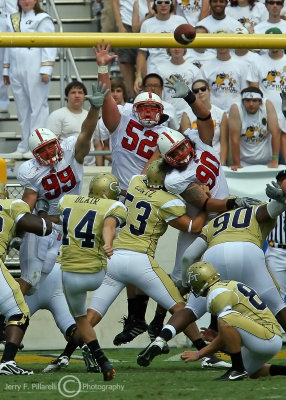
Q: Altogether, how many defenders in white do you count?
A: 3